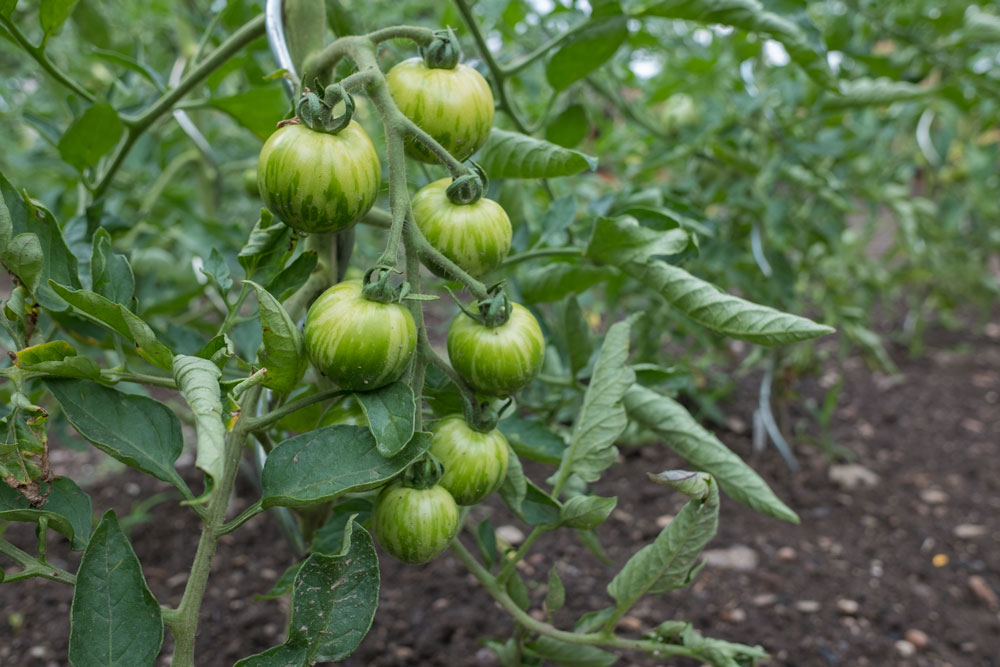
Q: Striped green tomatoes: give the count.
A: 7